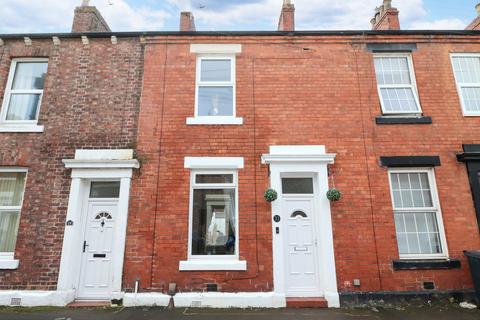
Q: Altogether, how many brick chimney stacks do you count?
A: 5